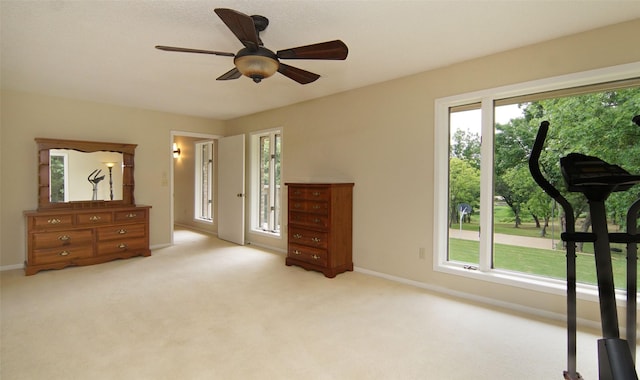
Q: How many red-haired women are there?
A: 0